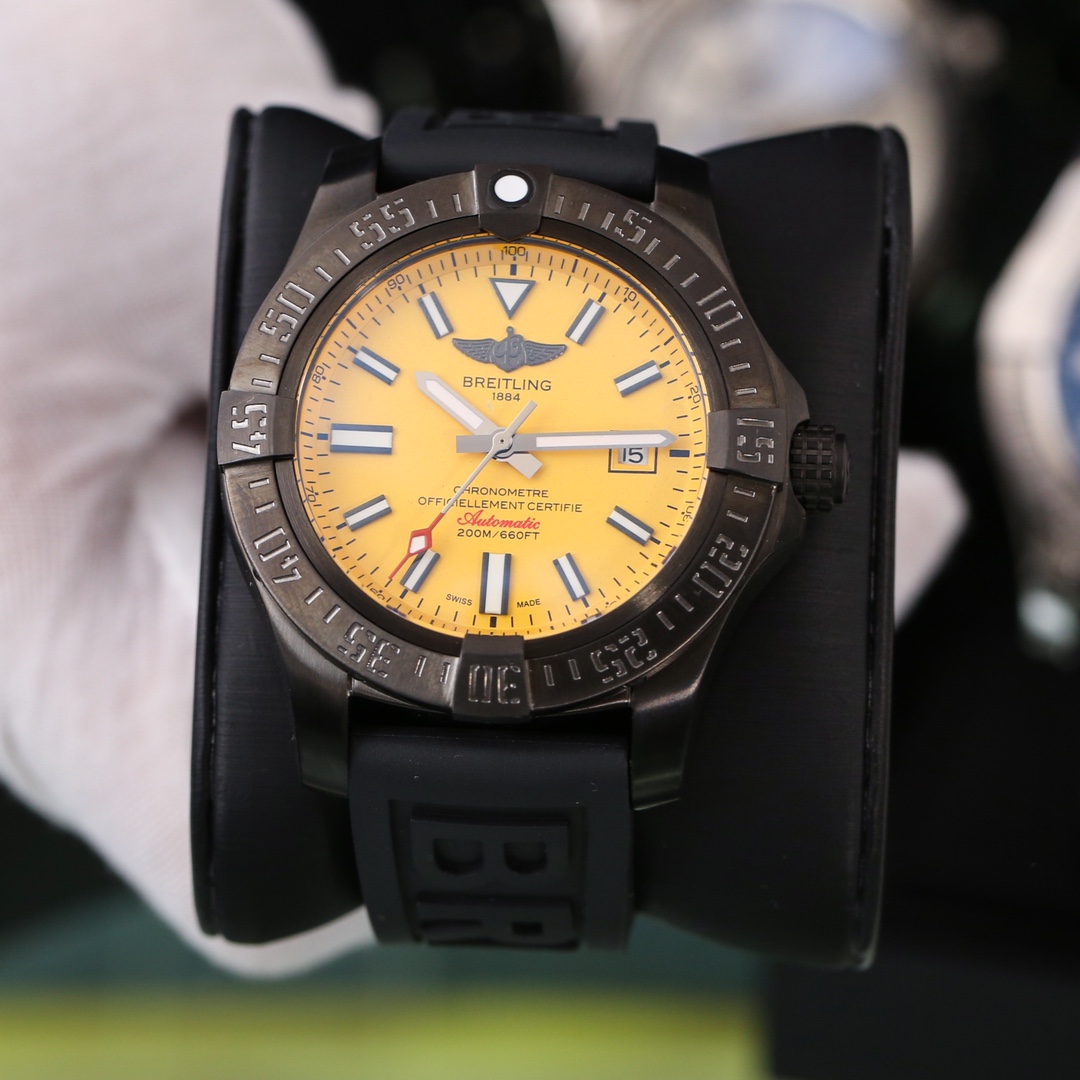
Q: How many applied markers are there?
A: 11